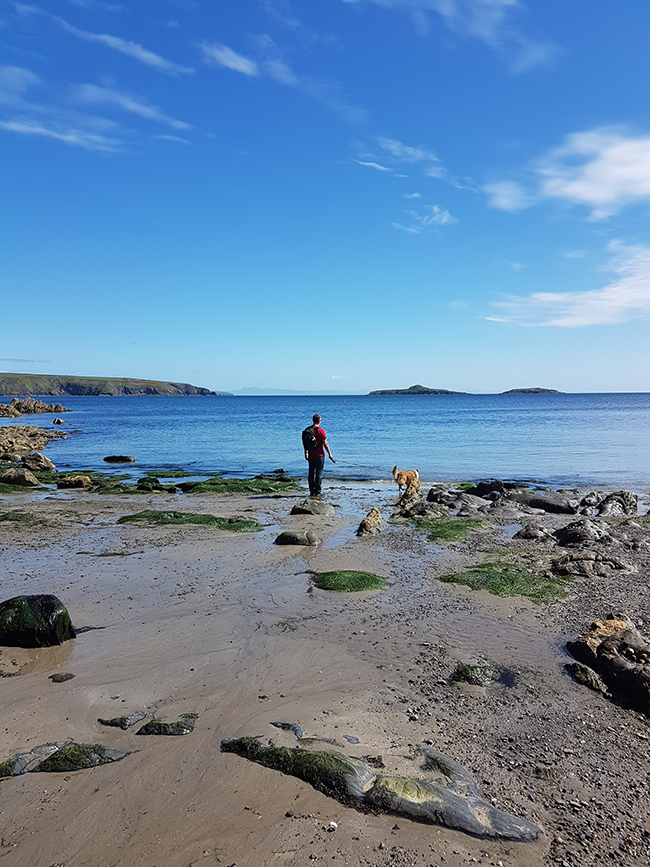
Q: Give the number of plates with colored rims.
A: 0